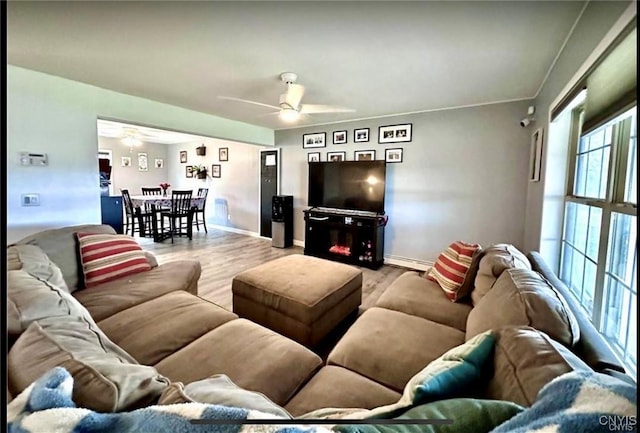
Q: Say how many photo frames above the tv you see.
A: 8